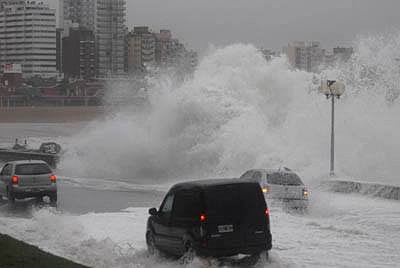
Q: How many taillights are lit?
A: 6